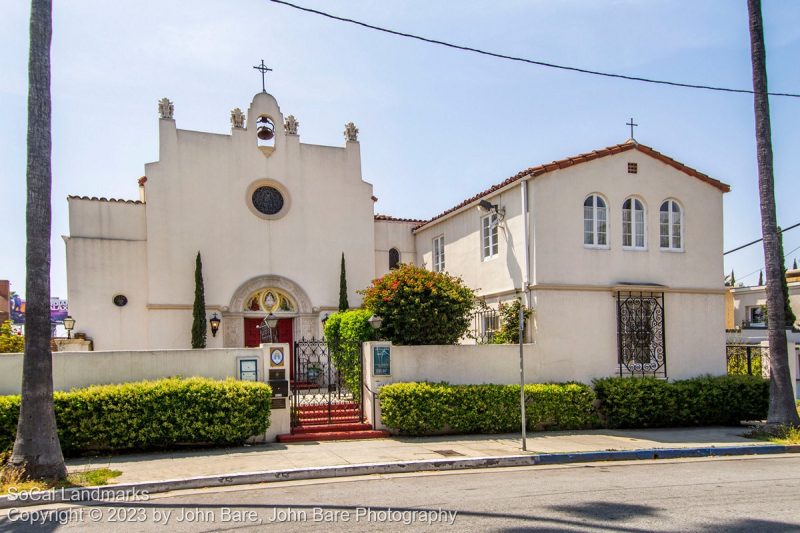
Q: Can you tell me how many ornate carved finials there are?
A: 4